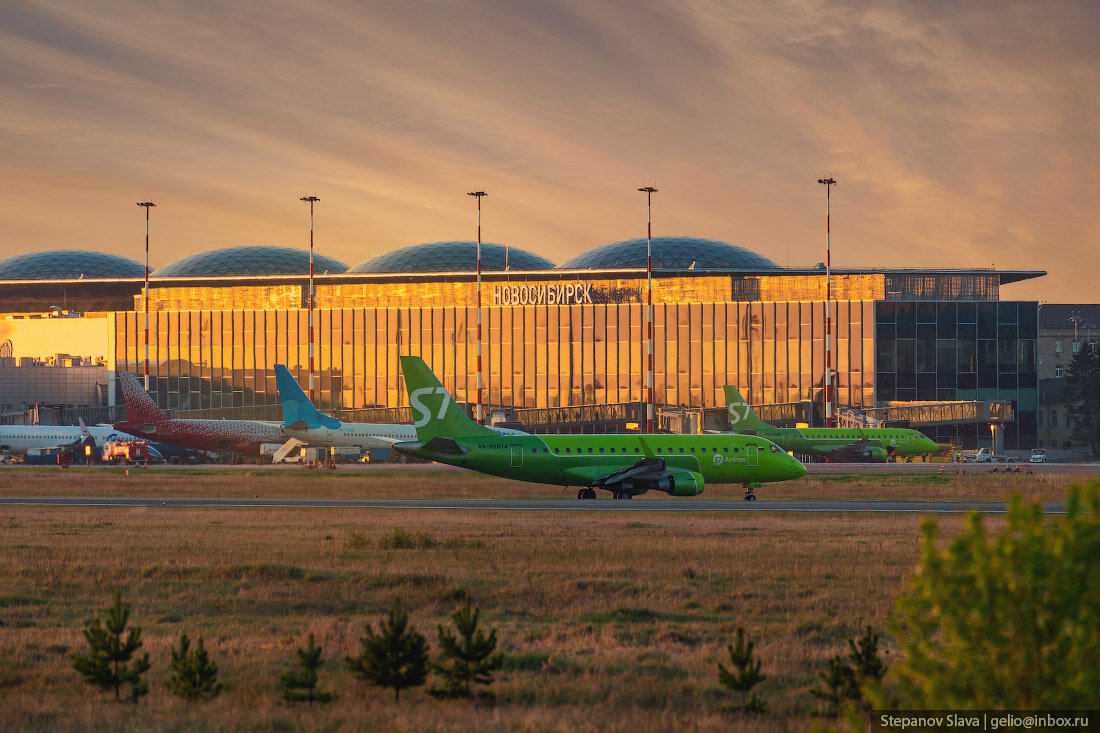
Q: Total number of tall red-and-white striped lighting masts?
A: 5